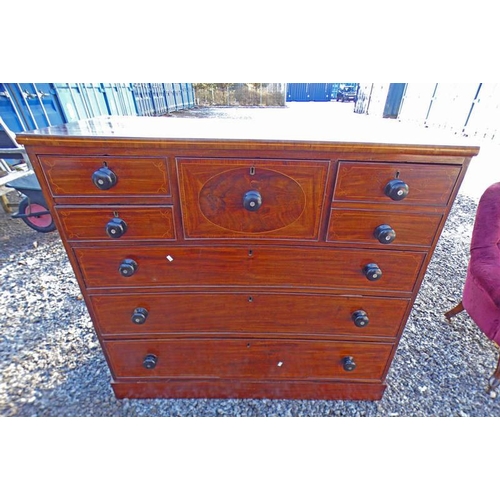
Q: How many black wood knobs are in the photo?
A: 11